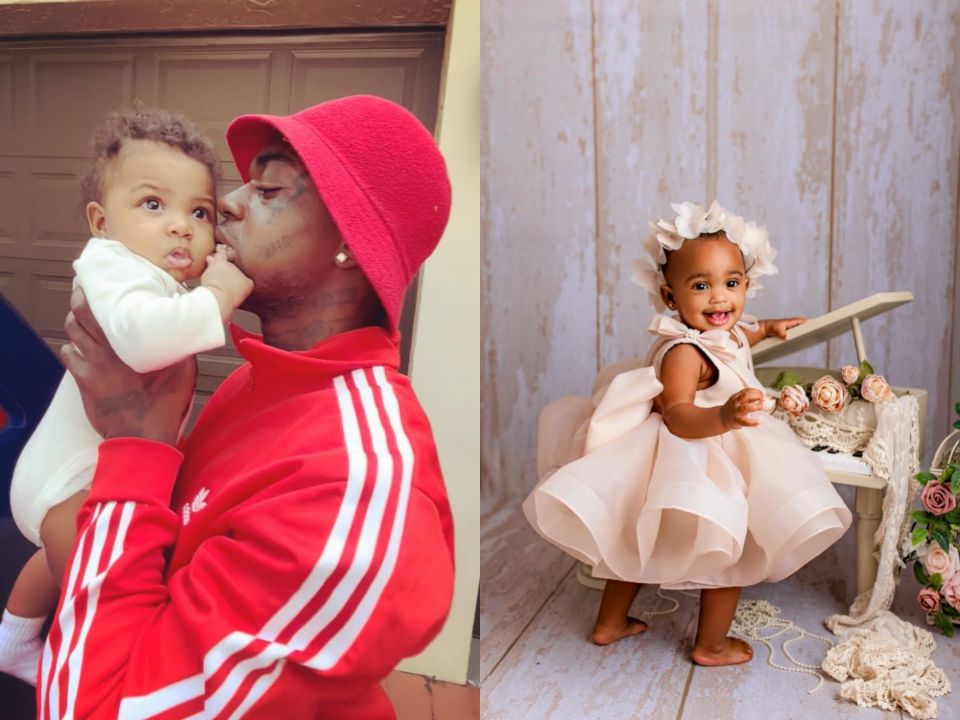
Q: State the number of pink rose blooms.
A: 8